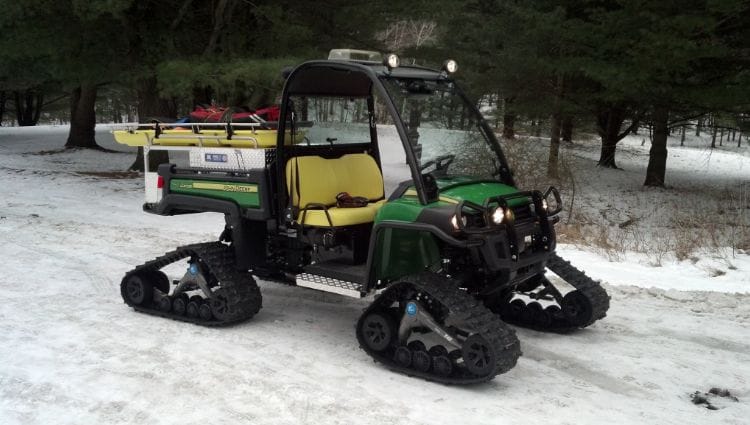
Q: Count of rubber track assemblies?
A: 3